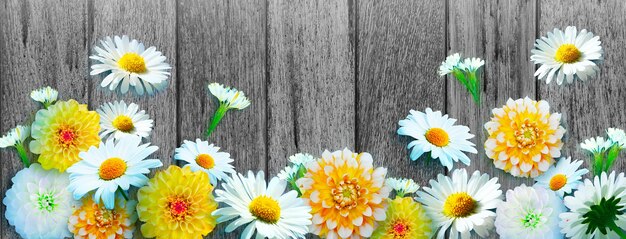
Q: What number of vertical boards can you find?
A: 7